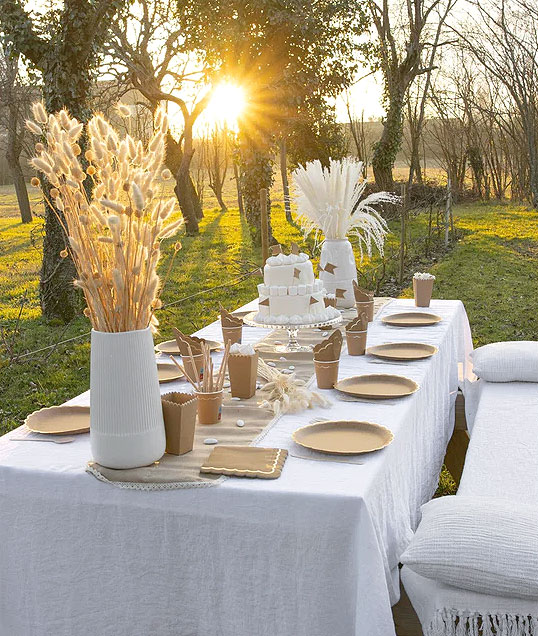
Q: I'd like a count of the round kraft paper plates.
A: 8